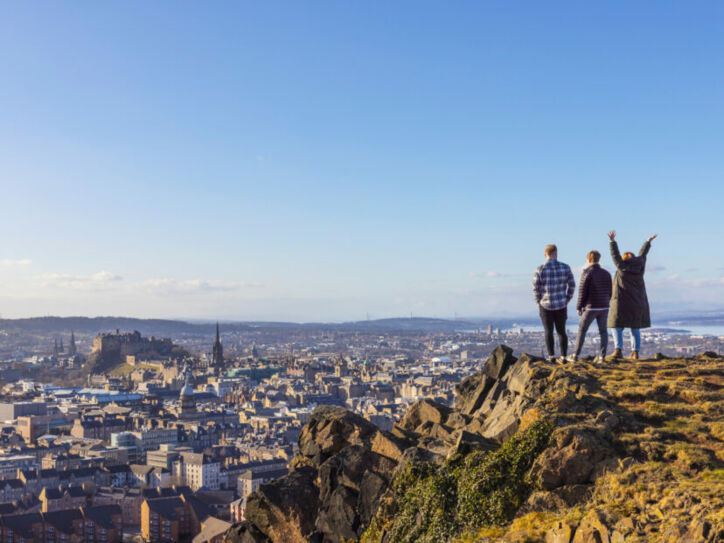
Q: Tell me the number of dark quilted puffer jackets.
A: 1